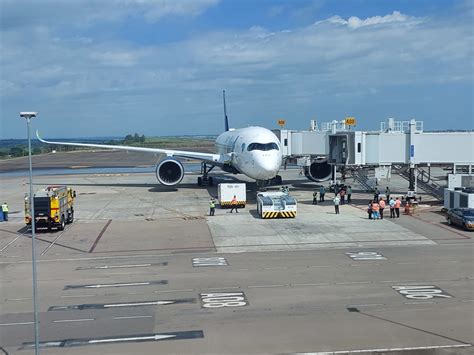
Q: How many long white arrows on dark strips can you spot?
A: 4